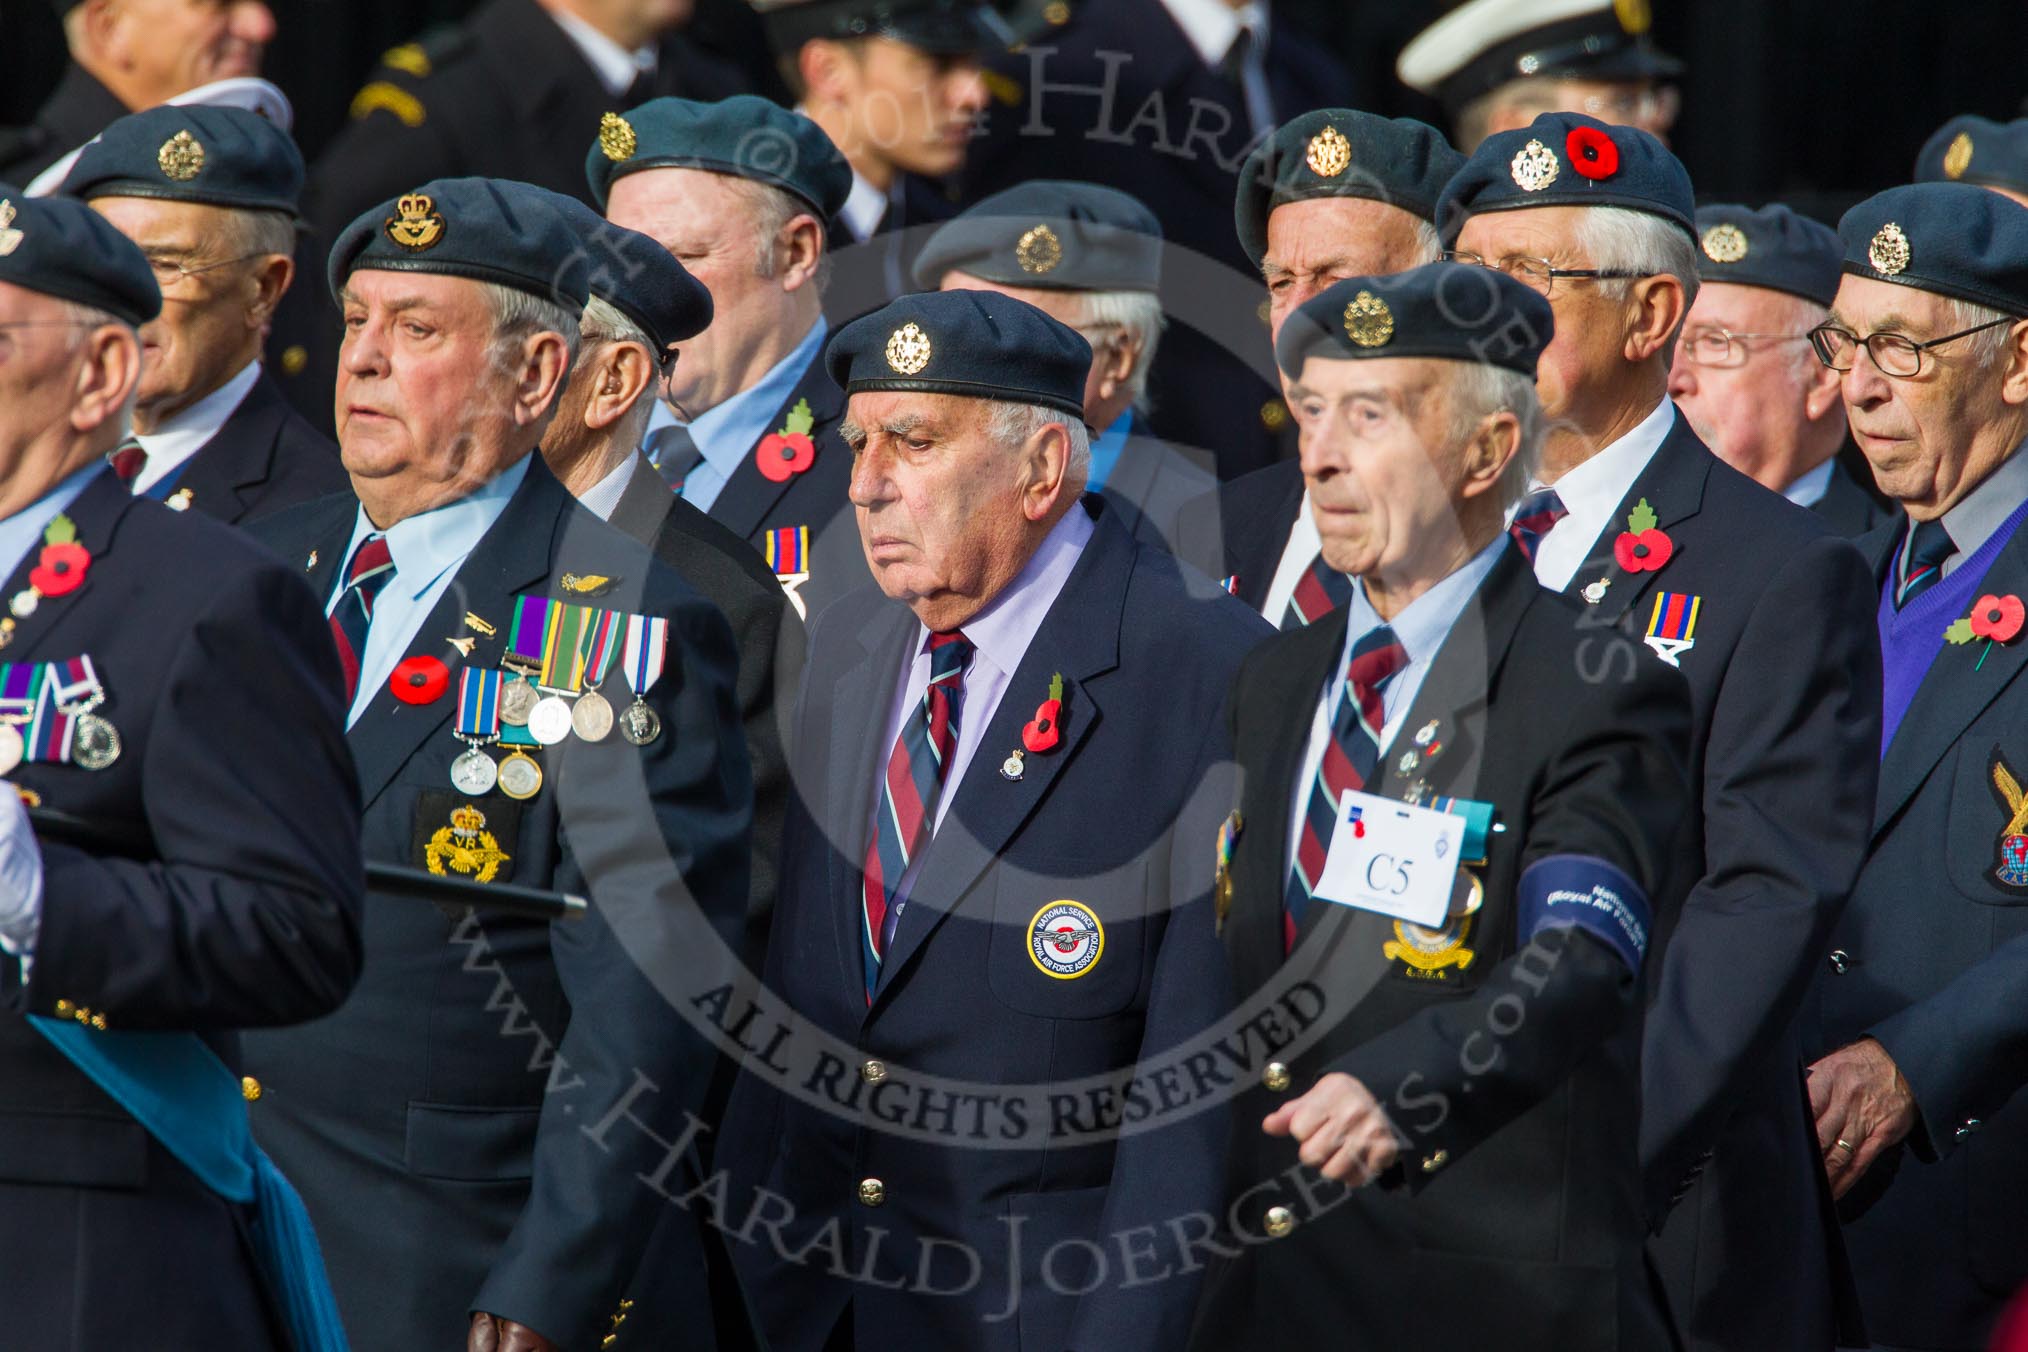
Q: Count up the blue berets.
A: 13